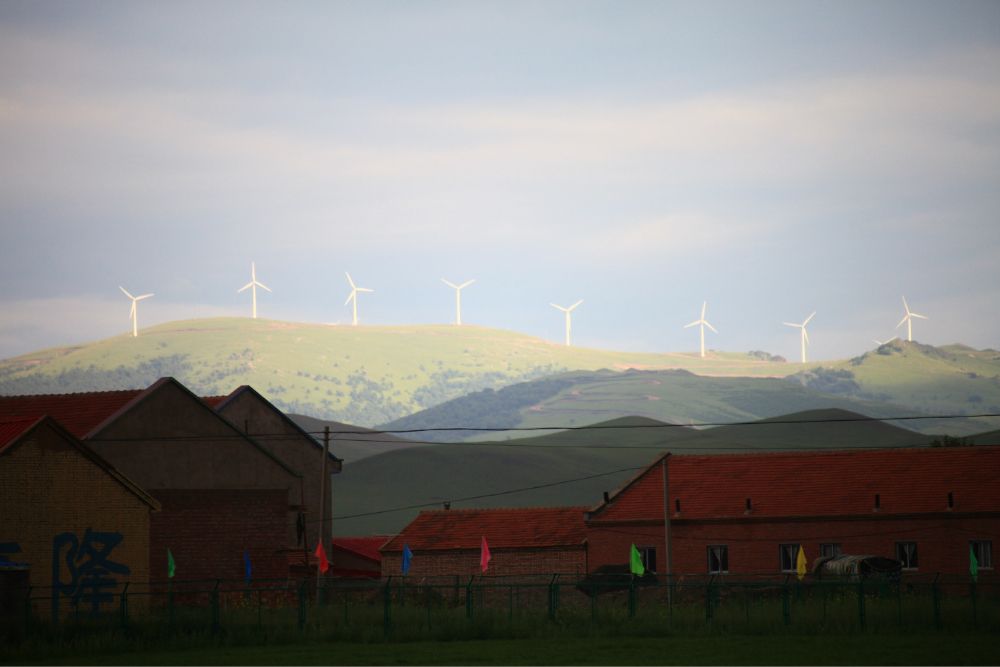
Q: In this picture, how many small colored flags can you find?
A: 8